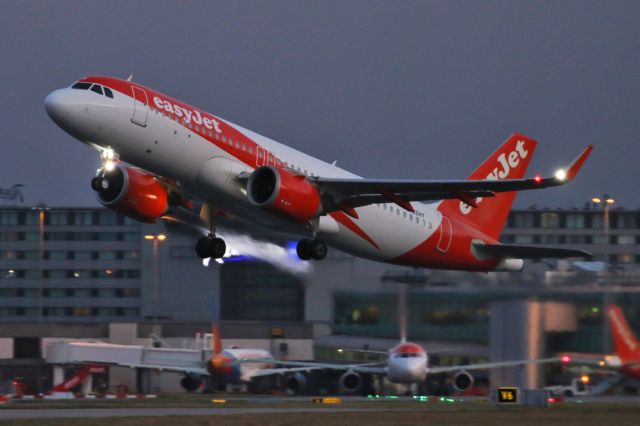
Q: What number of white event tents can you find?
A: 0